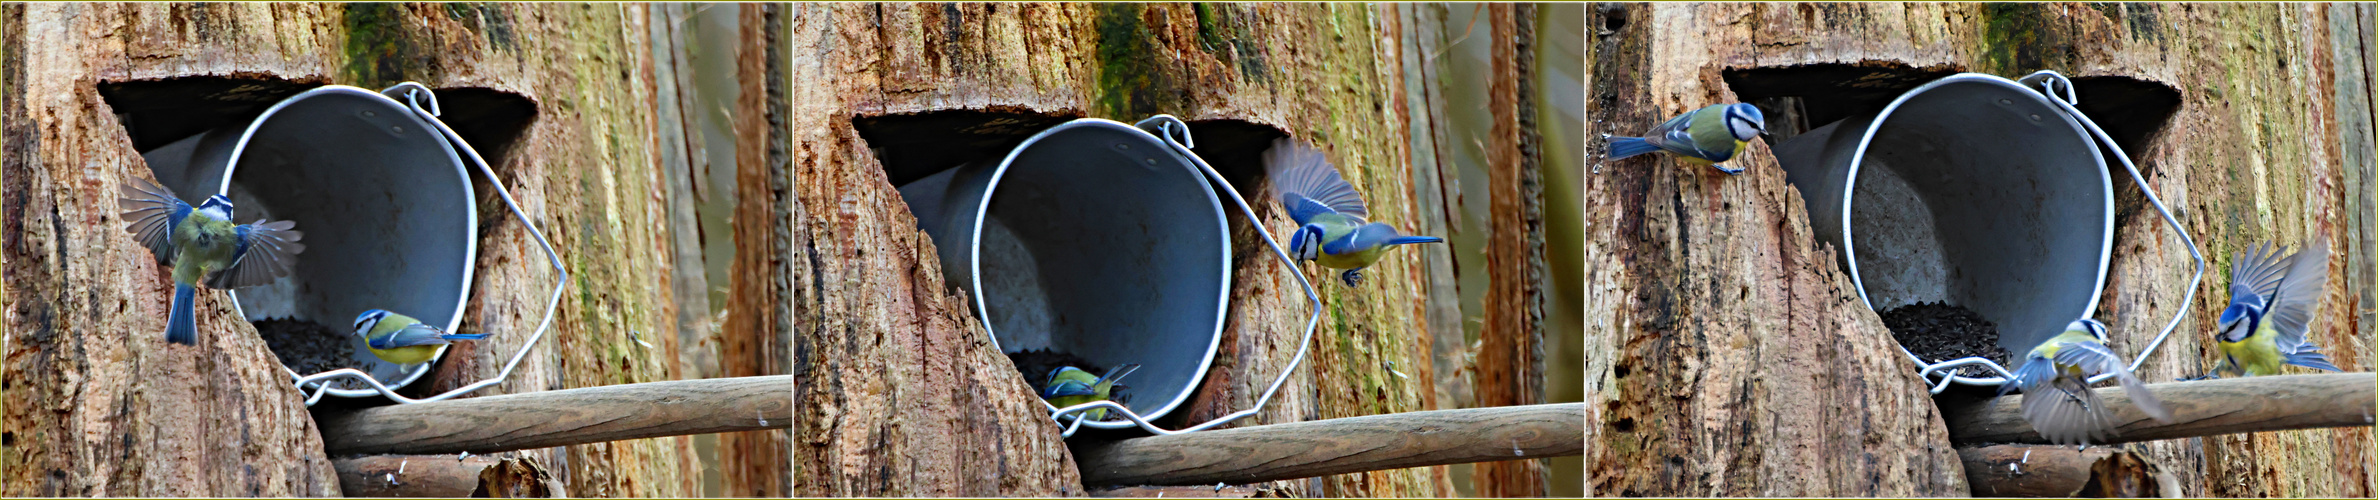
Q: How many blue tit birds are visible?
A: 7